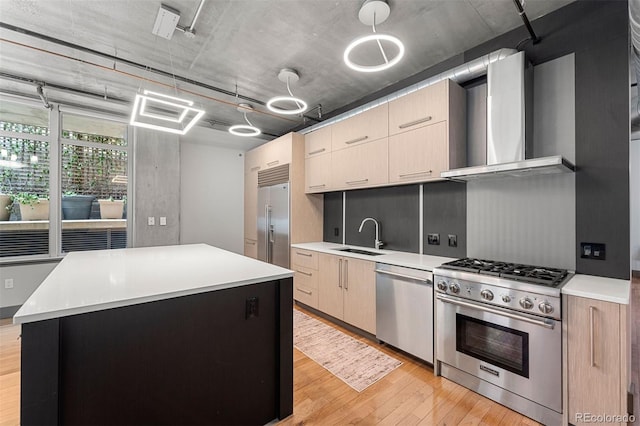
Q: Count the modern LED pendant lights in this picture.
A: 4